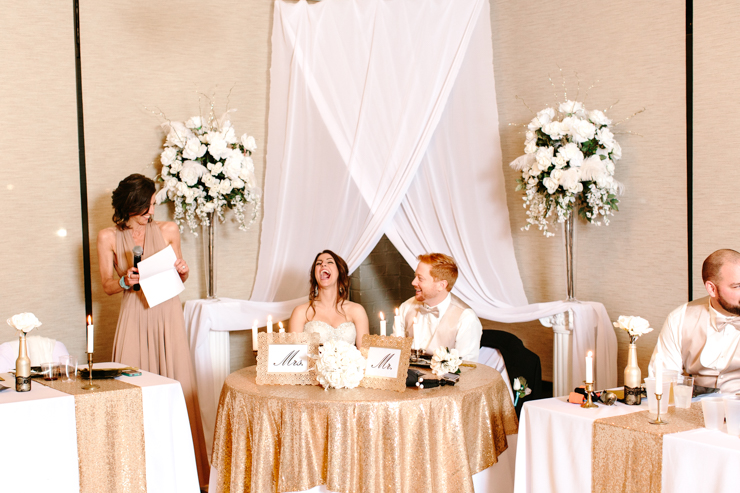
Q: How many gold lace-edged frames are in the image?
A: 2